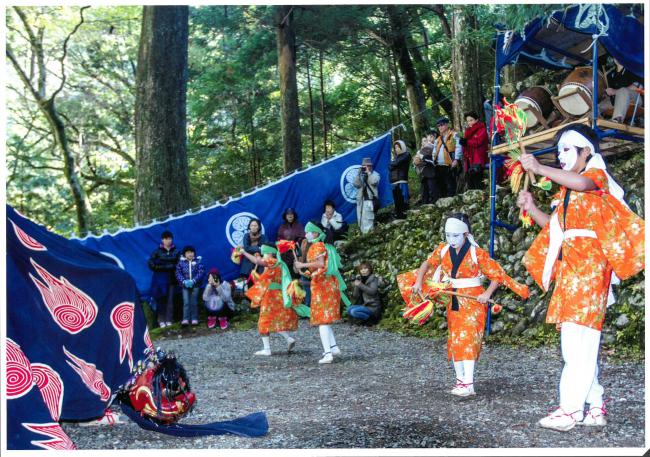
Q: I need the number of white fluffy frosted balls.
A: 0